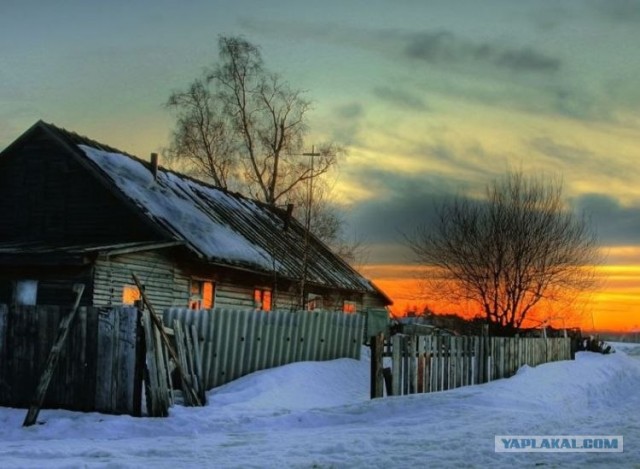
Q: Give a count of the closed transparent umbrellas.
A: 0